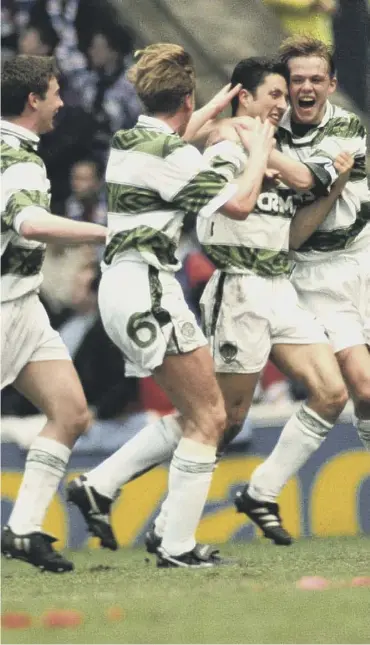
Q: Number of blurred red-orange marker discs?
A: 5